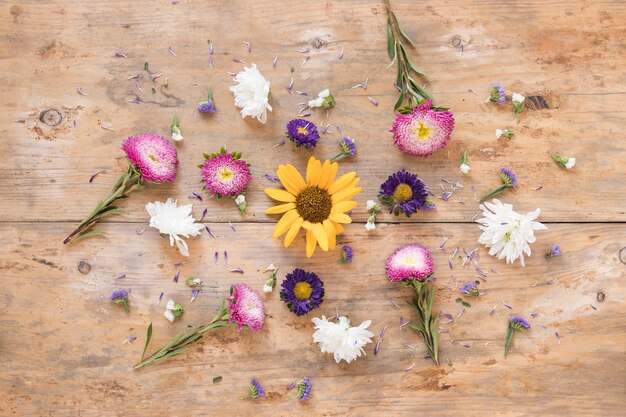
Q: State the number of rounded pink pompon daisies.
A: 5